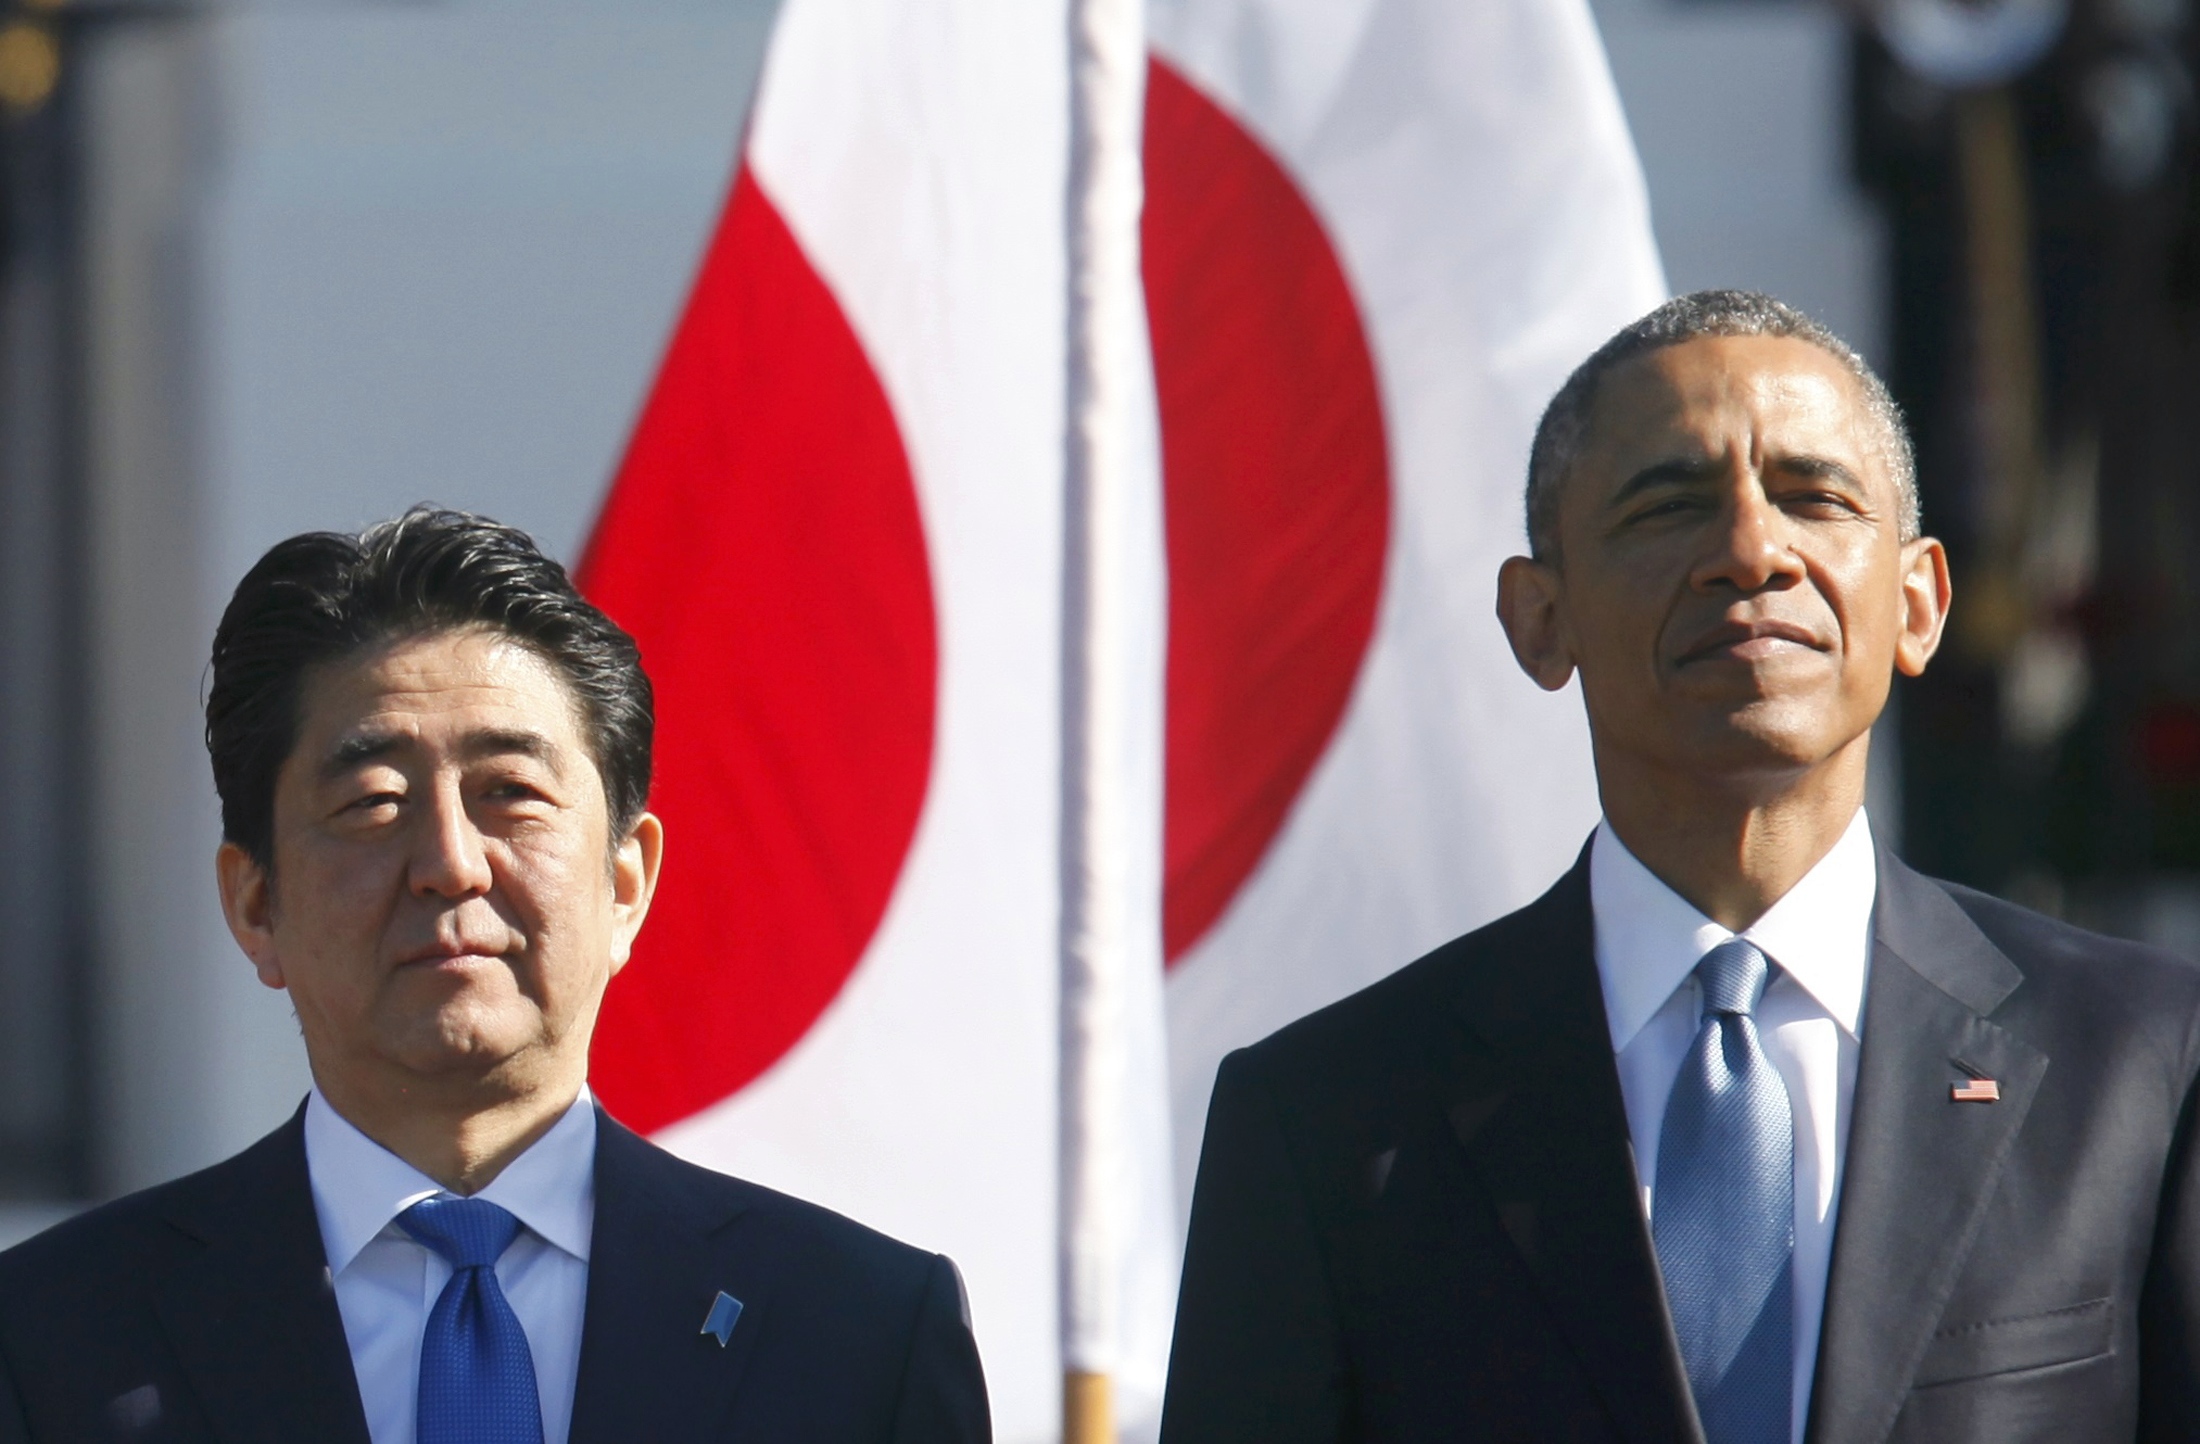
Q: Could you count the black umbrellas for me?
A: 0